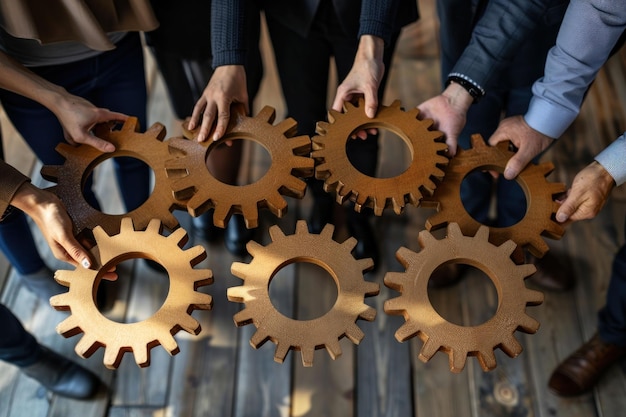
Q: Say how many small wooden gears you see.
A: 7